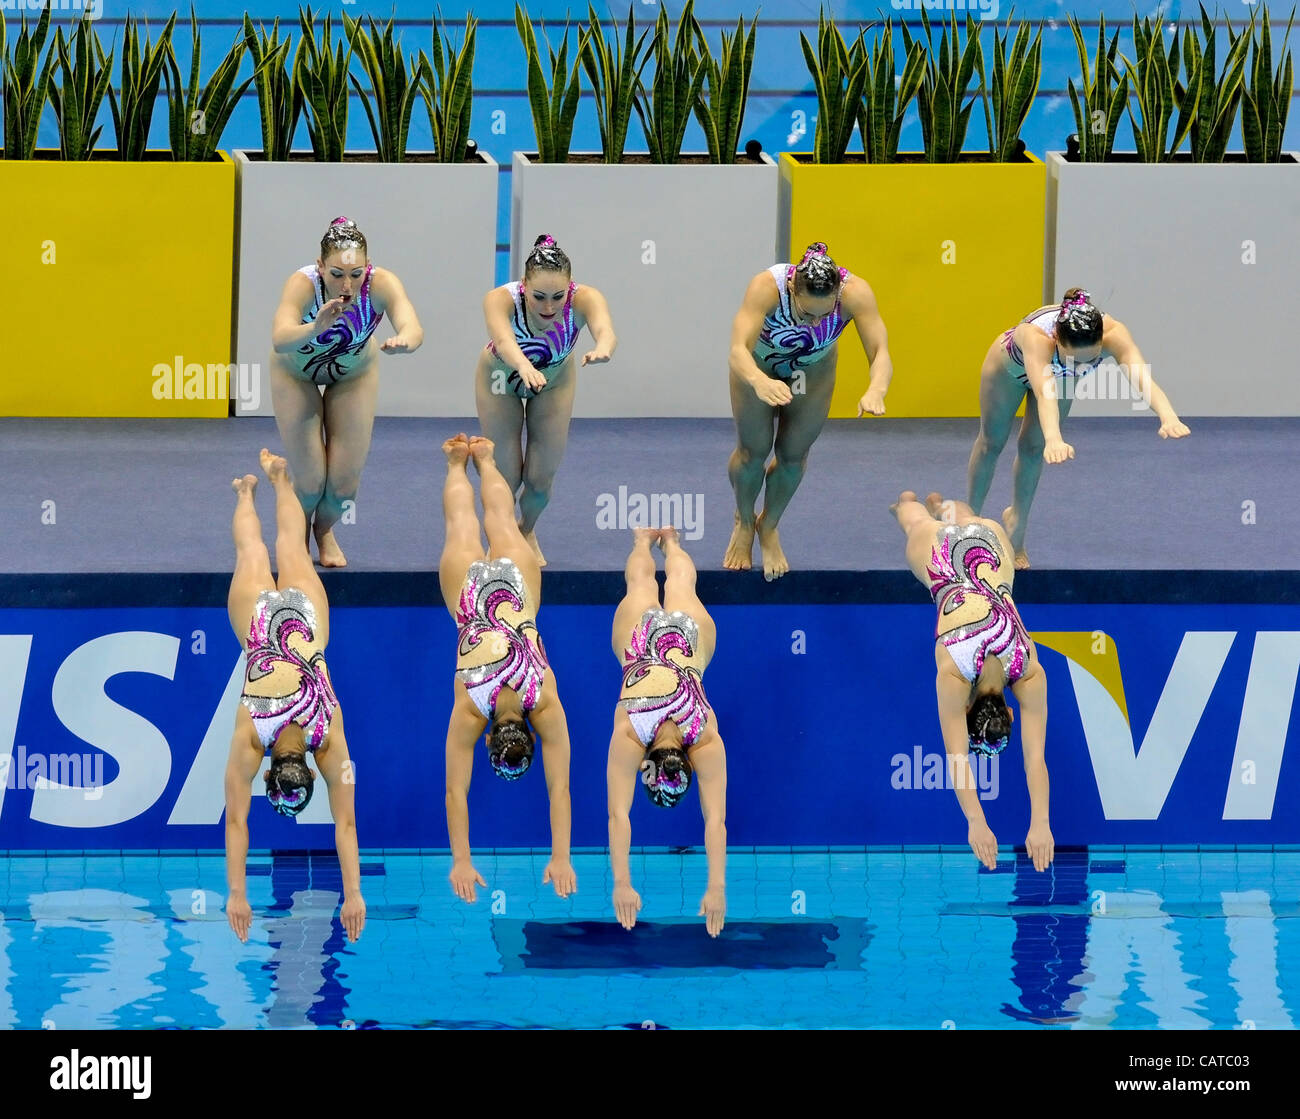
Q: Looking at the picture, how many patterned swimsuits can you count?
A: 8